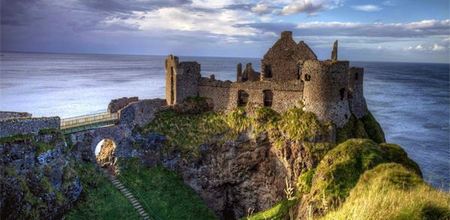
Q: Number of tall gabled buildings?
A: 1